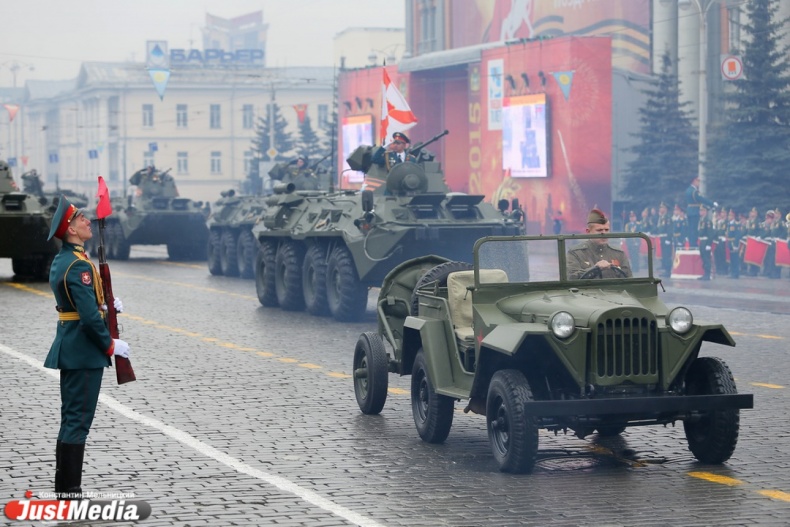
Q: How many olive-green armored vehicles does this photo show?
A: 5